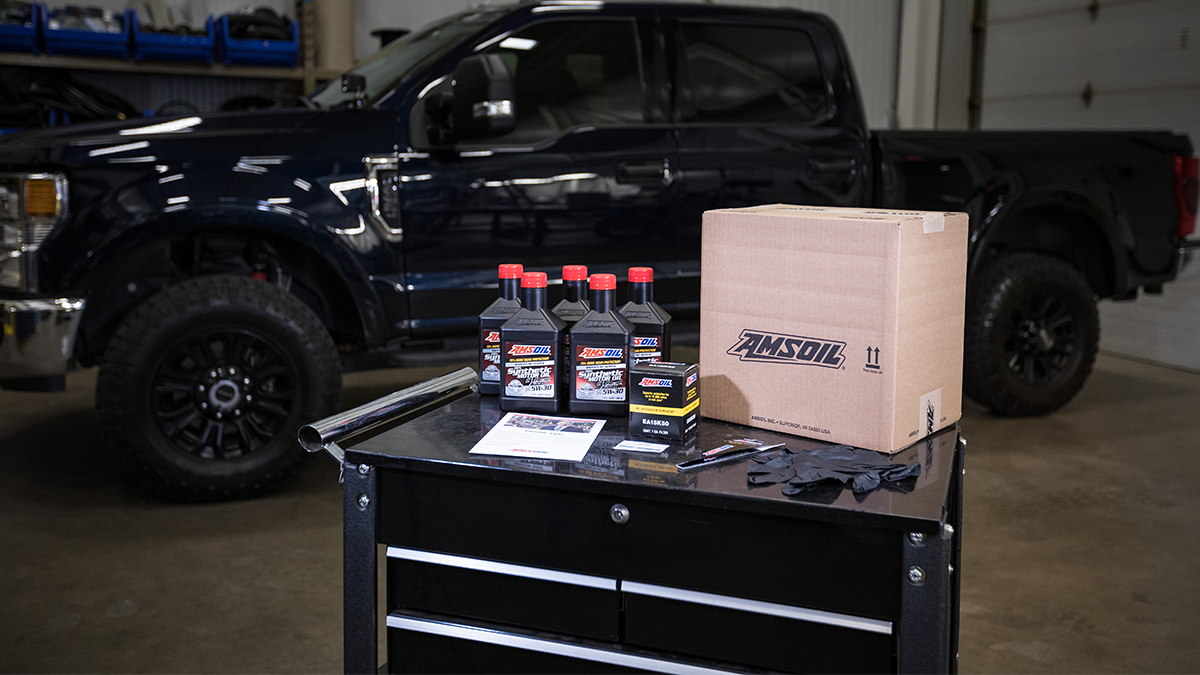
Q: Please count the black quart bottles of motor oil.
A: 5